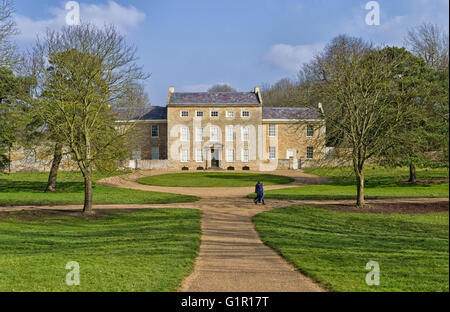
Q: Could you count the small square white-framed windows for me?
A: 5